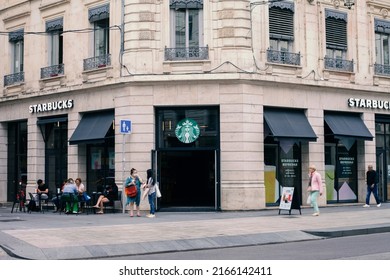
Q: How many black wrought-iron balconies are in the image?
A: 7